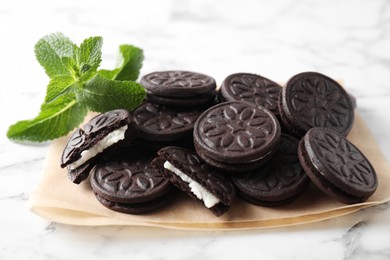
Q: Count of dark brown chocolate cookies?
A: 10